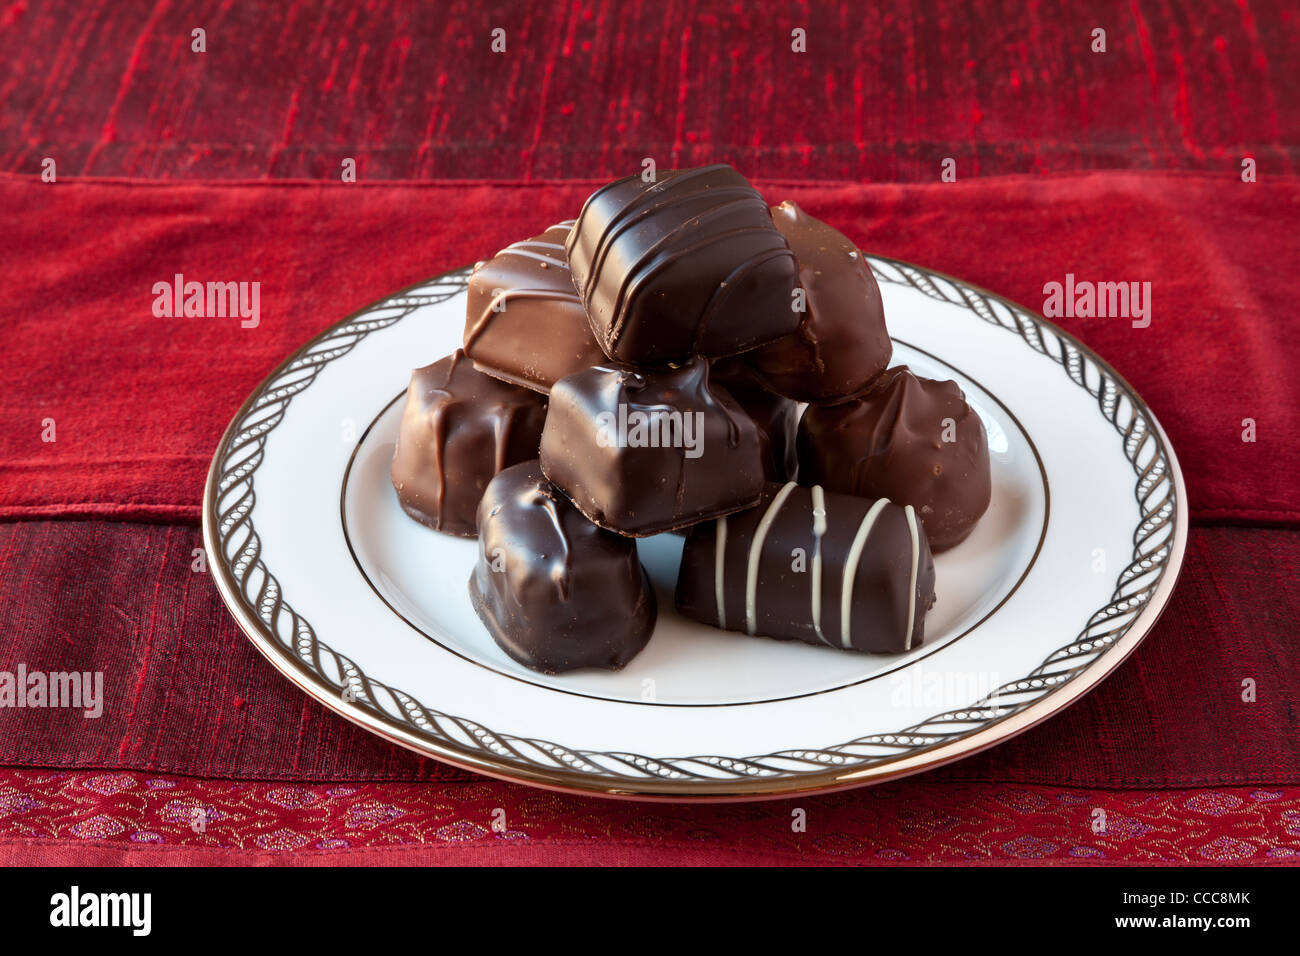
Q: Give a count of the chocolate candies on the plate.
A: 9